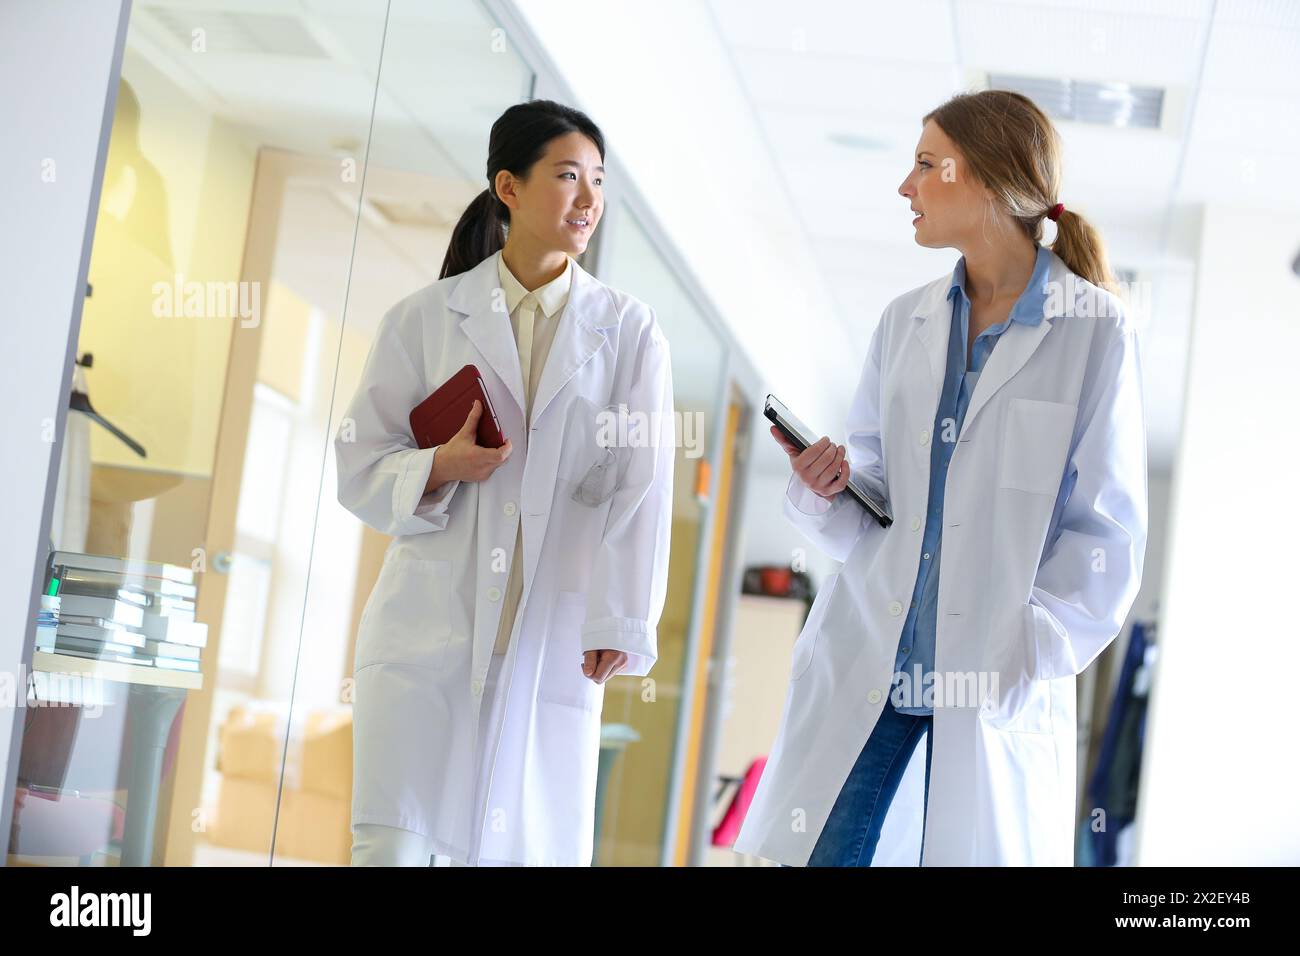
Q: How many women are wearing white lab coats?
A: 2